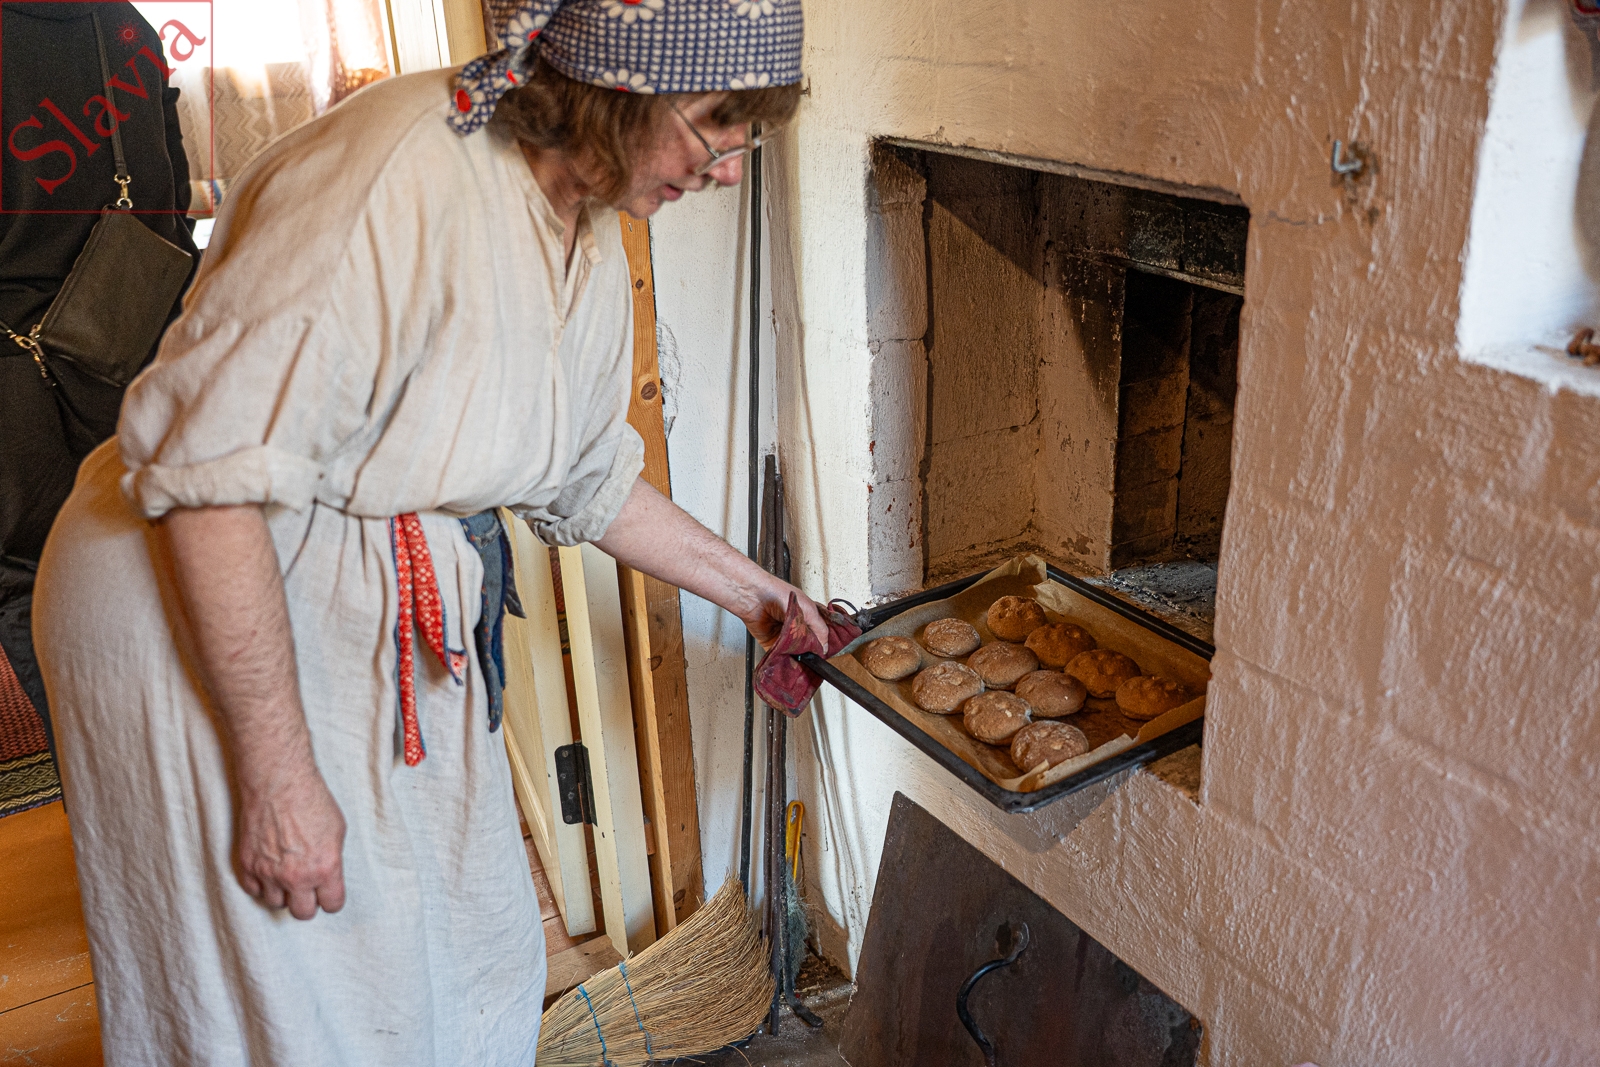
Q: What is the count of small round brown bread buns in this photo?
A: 11